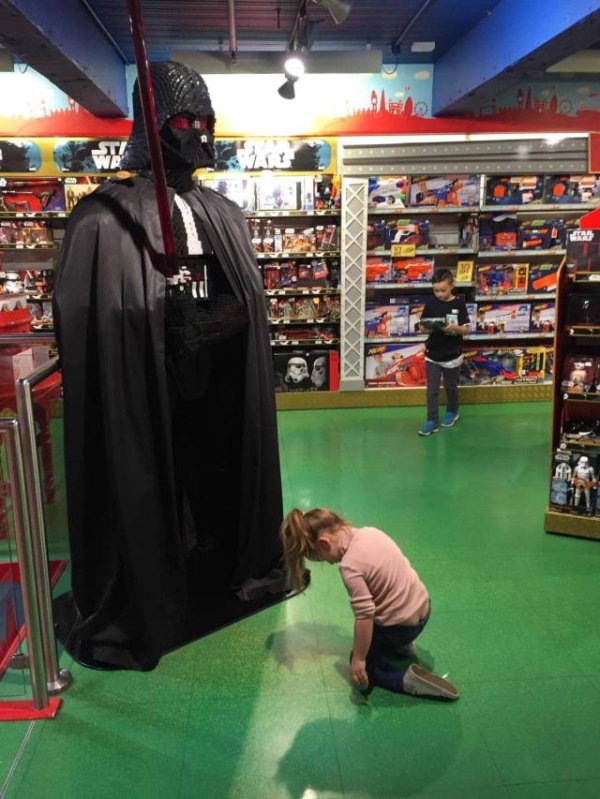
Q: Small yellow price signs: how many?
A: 2